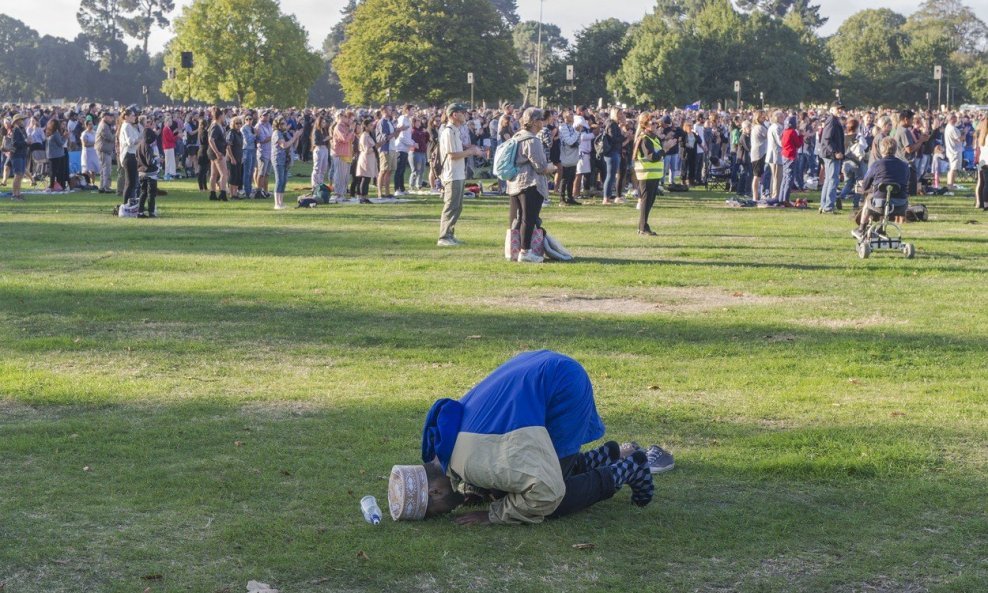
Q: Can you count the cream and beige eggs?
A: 0